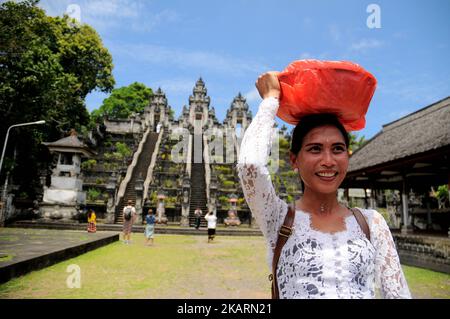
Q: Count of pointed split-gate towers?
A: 3